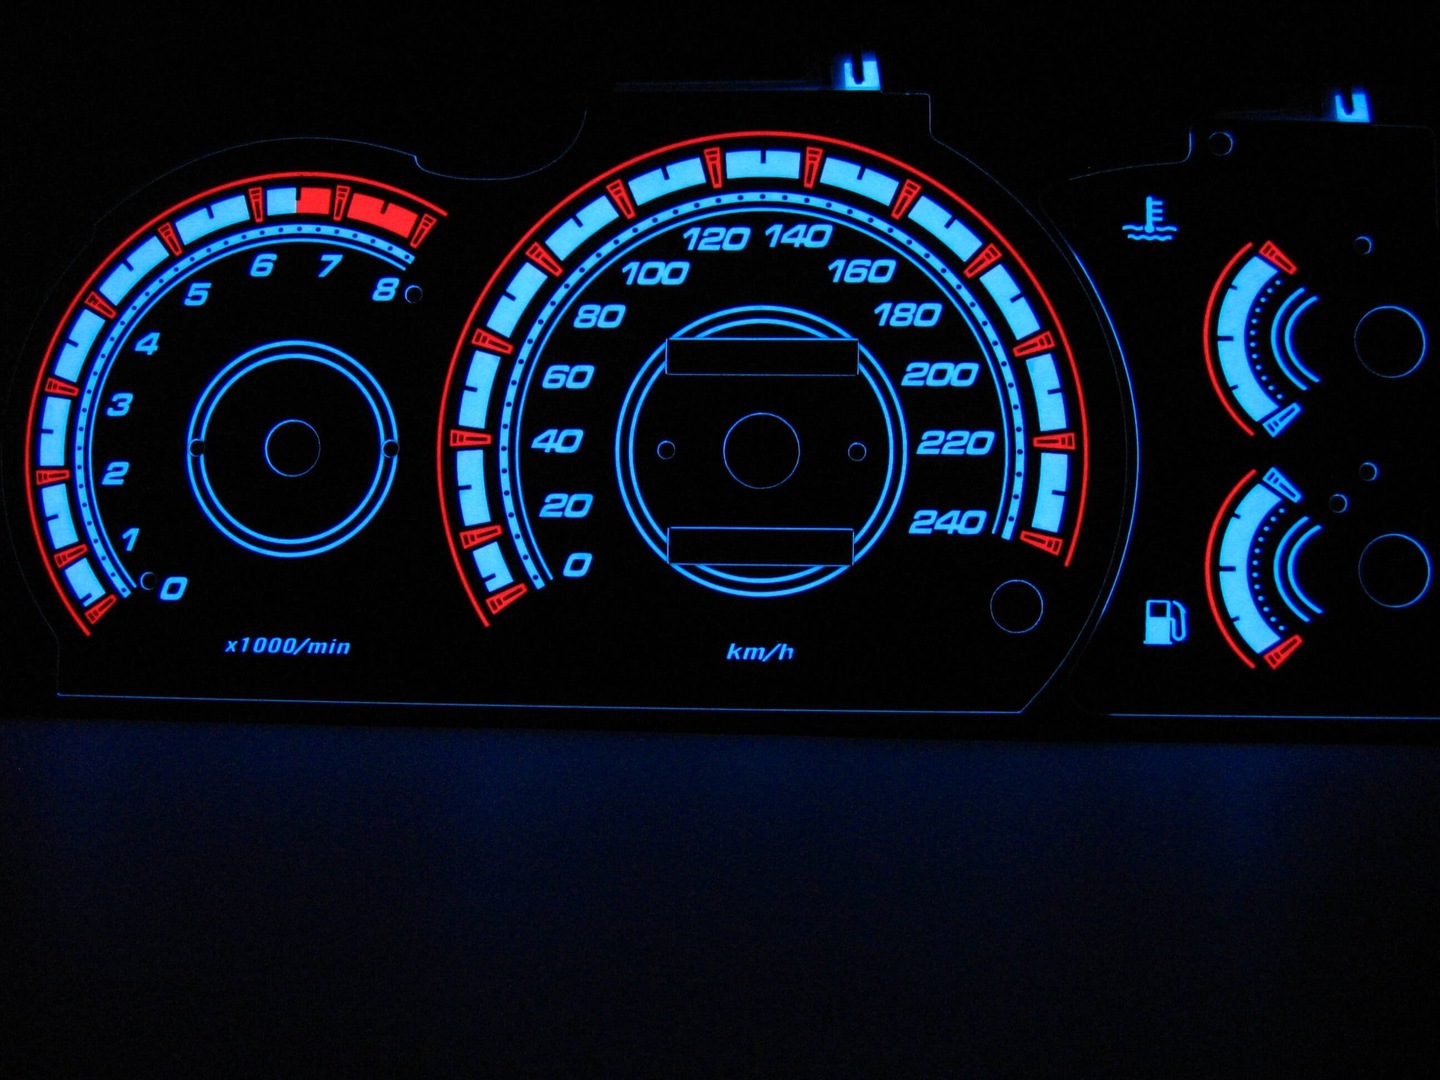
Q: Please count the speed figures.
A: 13